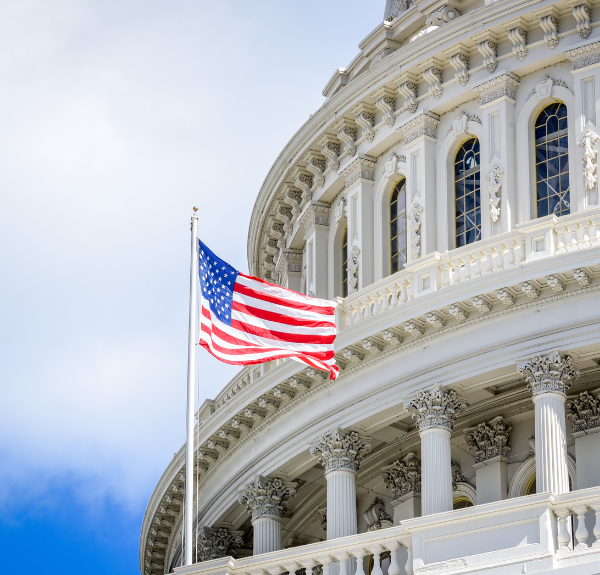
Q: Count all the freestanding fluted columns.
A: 4